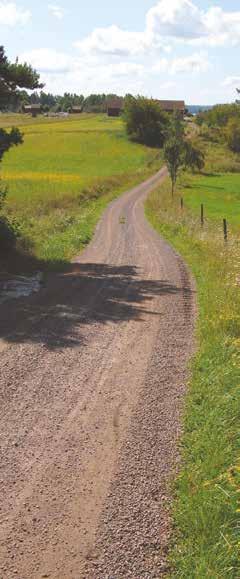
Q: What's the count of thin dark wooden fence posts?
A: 3